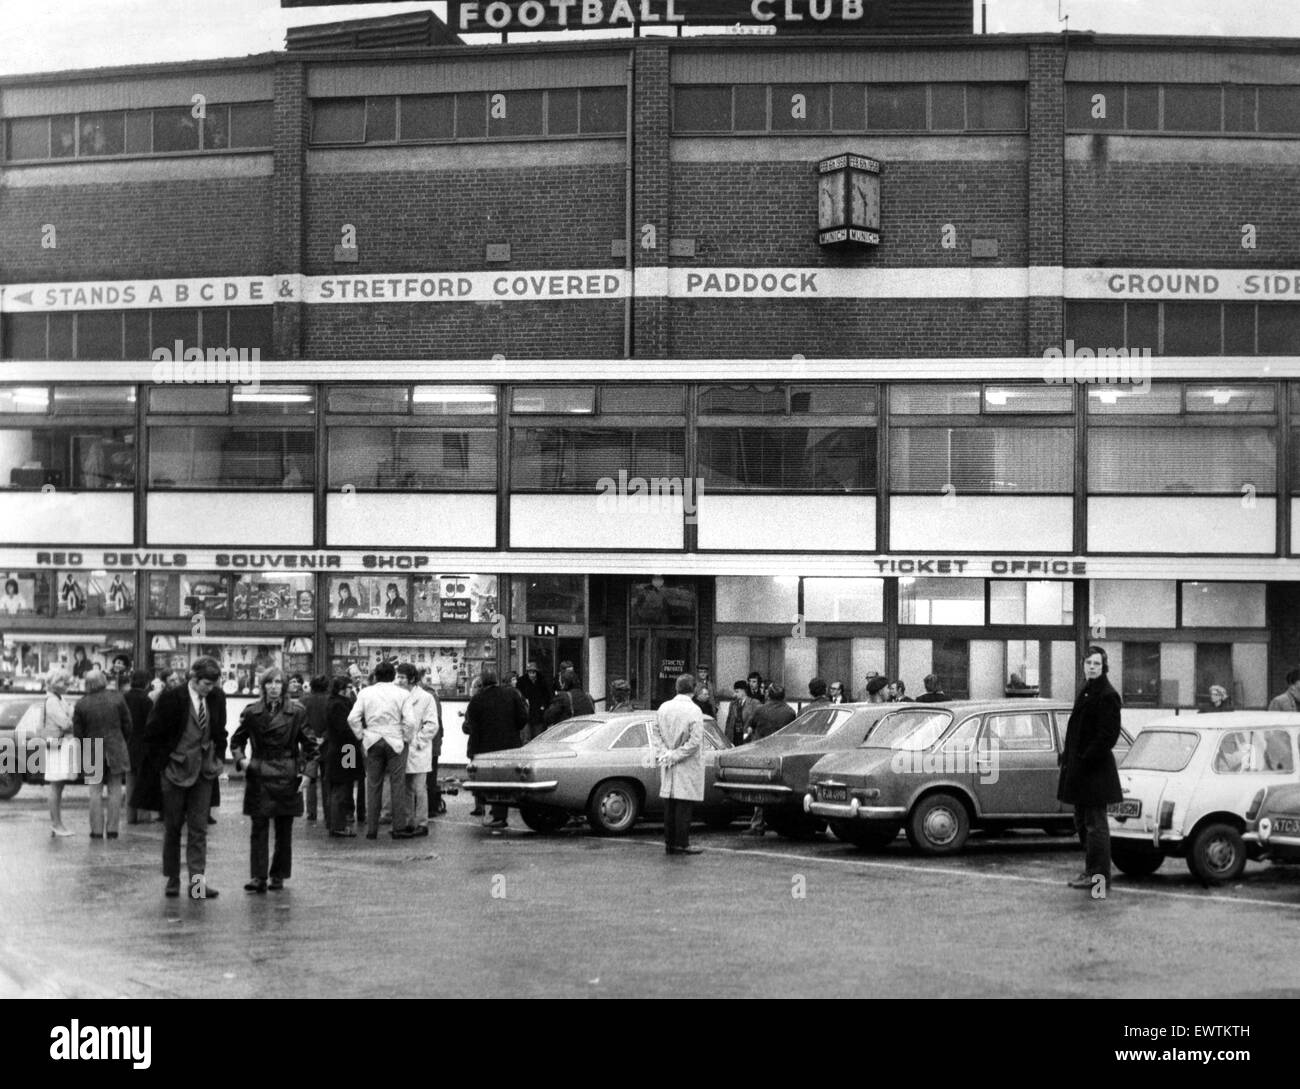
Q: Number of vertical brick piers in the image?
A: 3